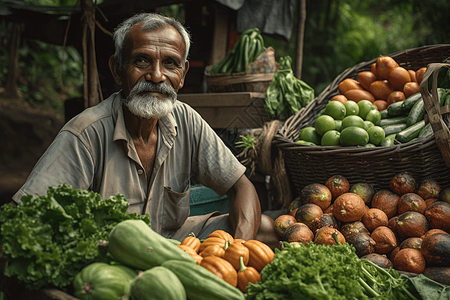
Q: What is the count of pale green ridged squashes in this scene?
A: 4